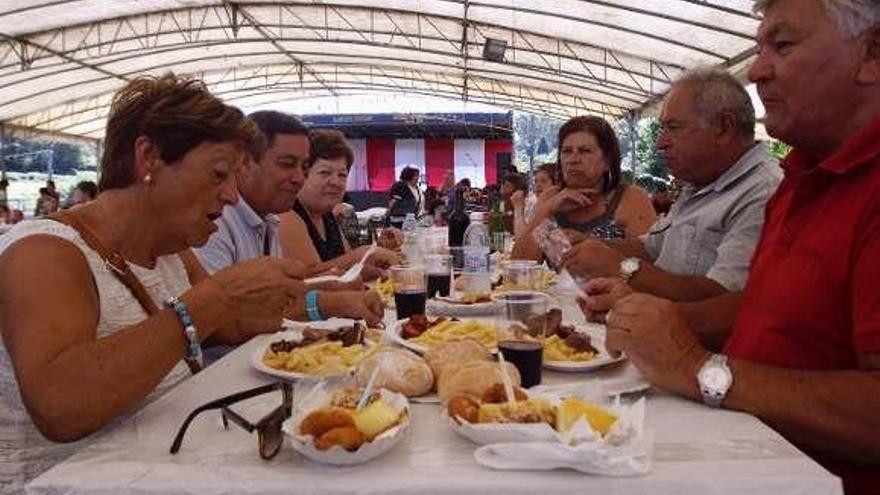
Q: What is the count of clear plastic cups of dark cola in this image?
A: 3